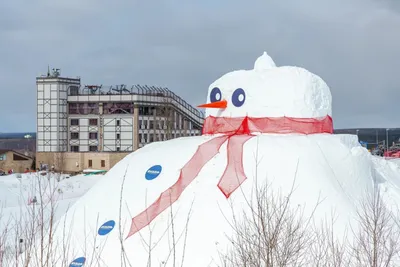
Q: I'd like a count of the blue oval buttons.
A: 3